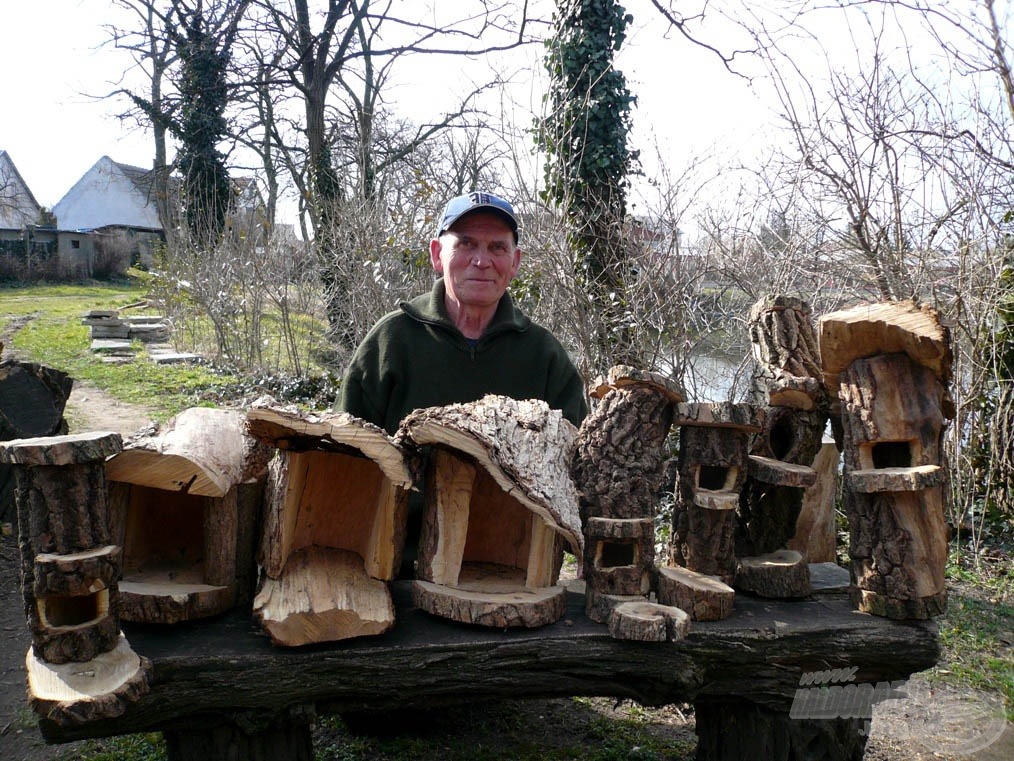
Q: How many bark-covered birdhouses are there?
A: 8